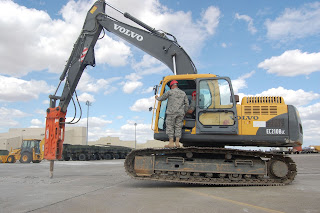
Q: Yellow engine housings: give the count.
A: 1